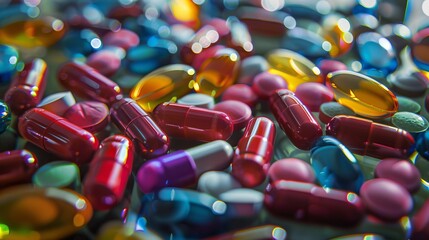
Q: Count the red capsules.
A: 11